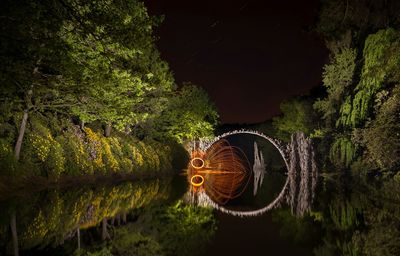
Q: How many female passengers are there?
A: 0